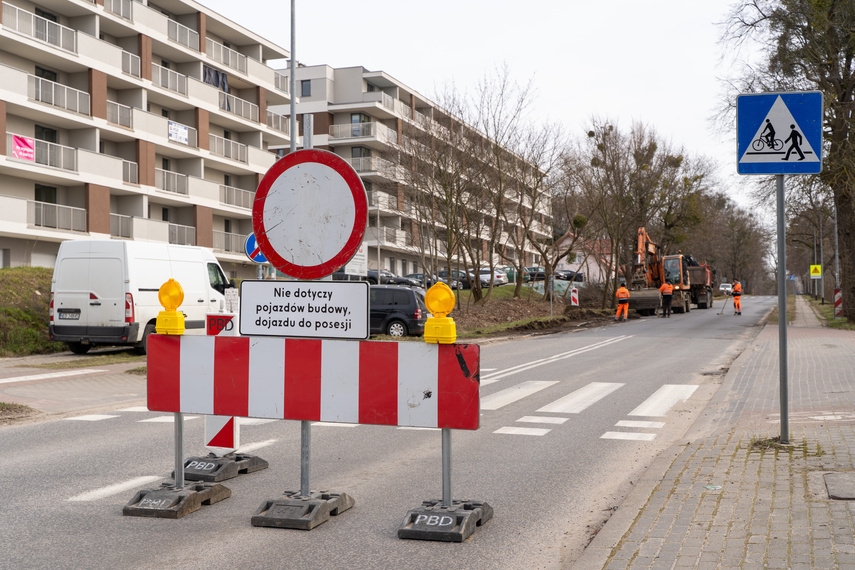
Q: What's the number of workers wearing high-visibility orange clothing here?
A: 3